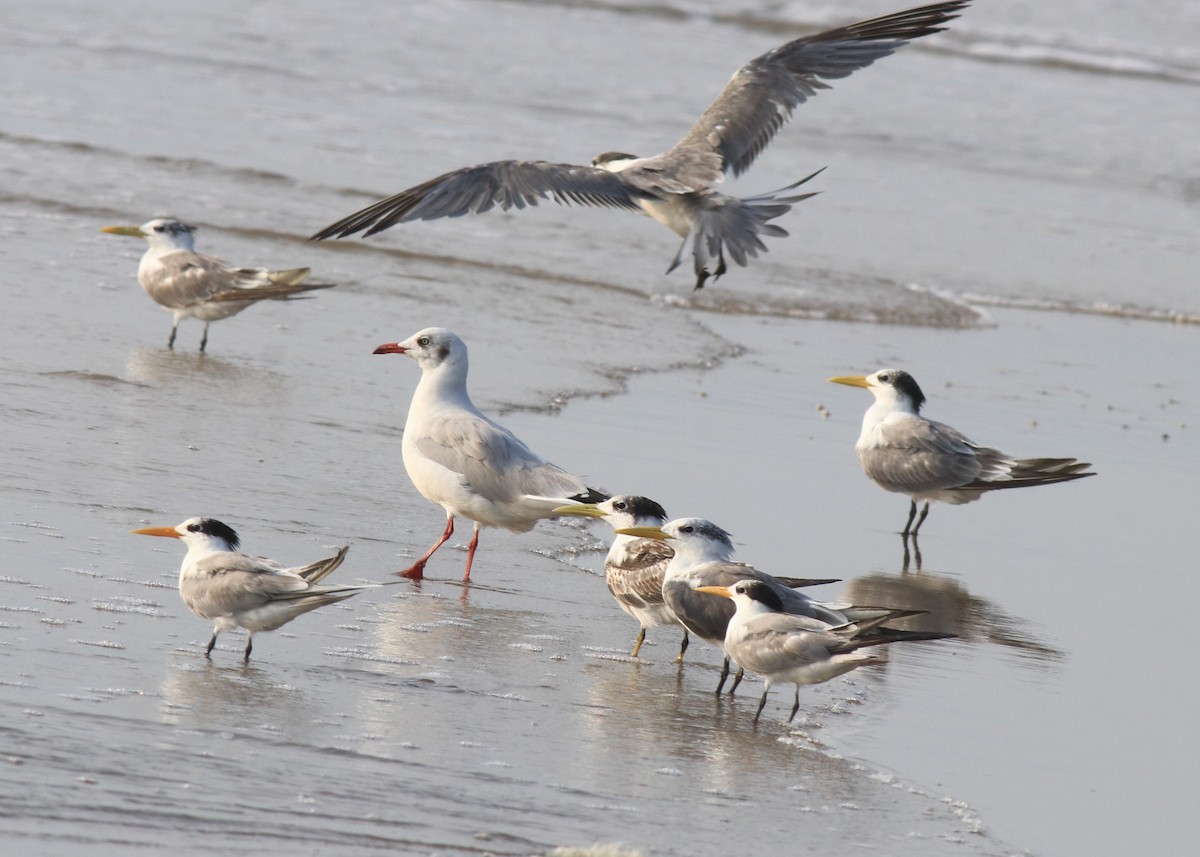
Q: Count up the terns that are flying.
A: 1